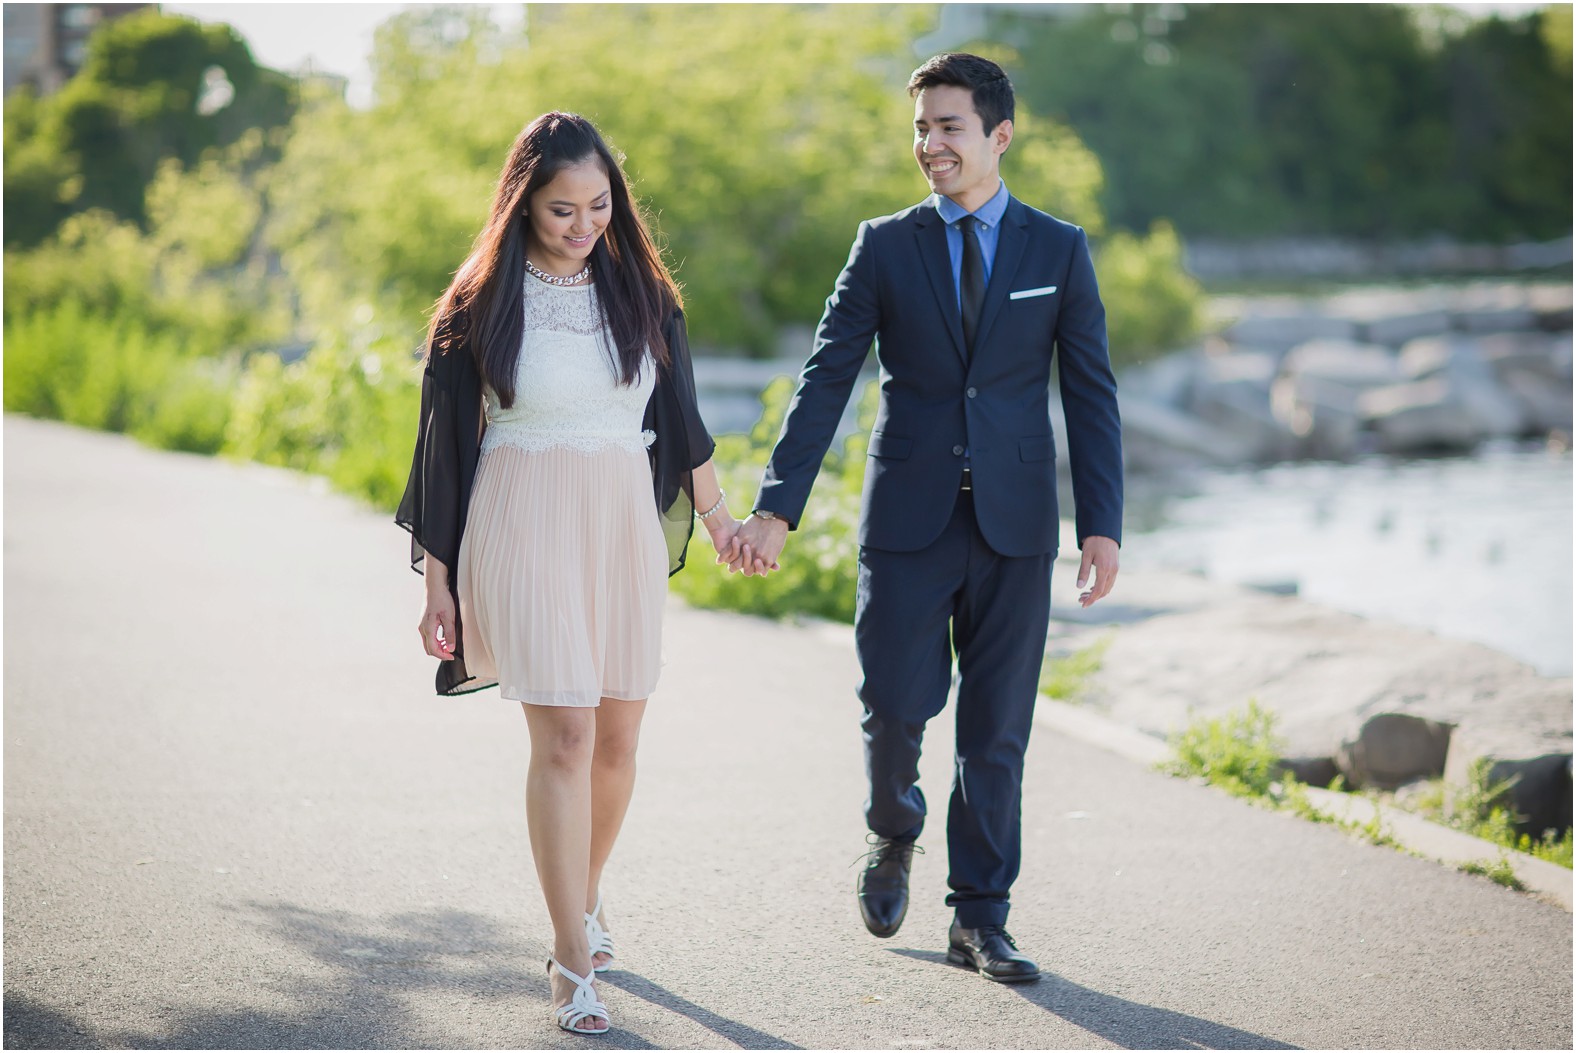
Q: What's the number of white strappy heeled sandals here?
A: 2